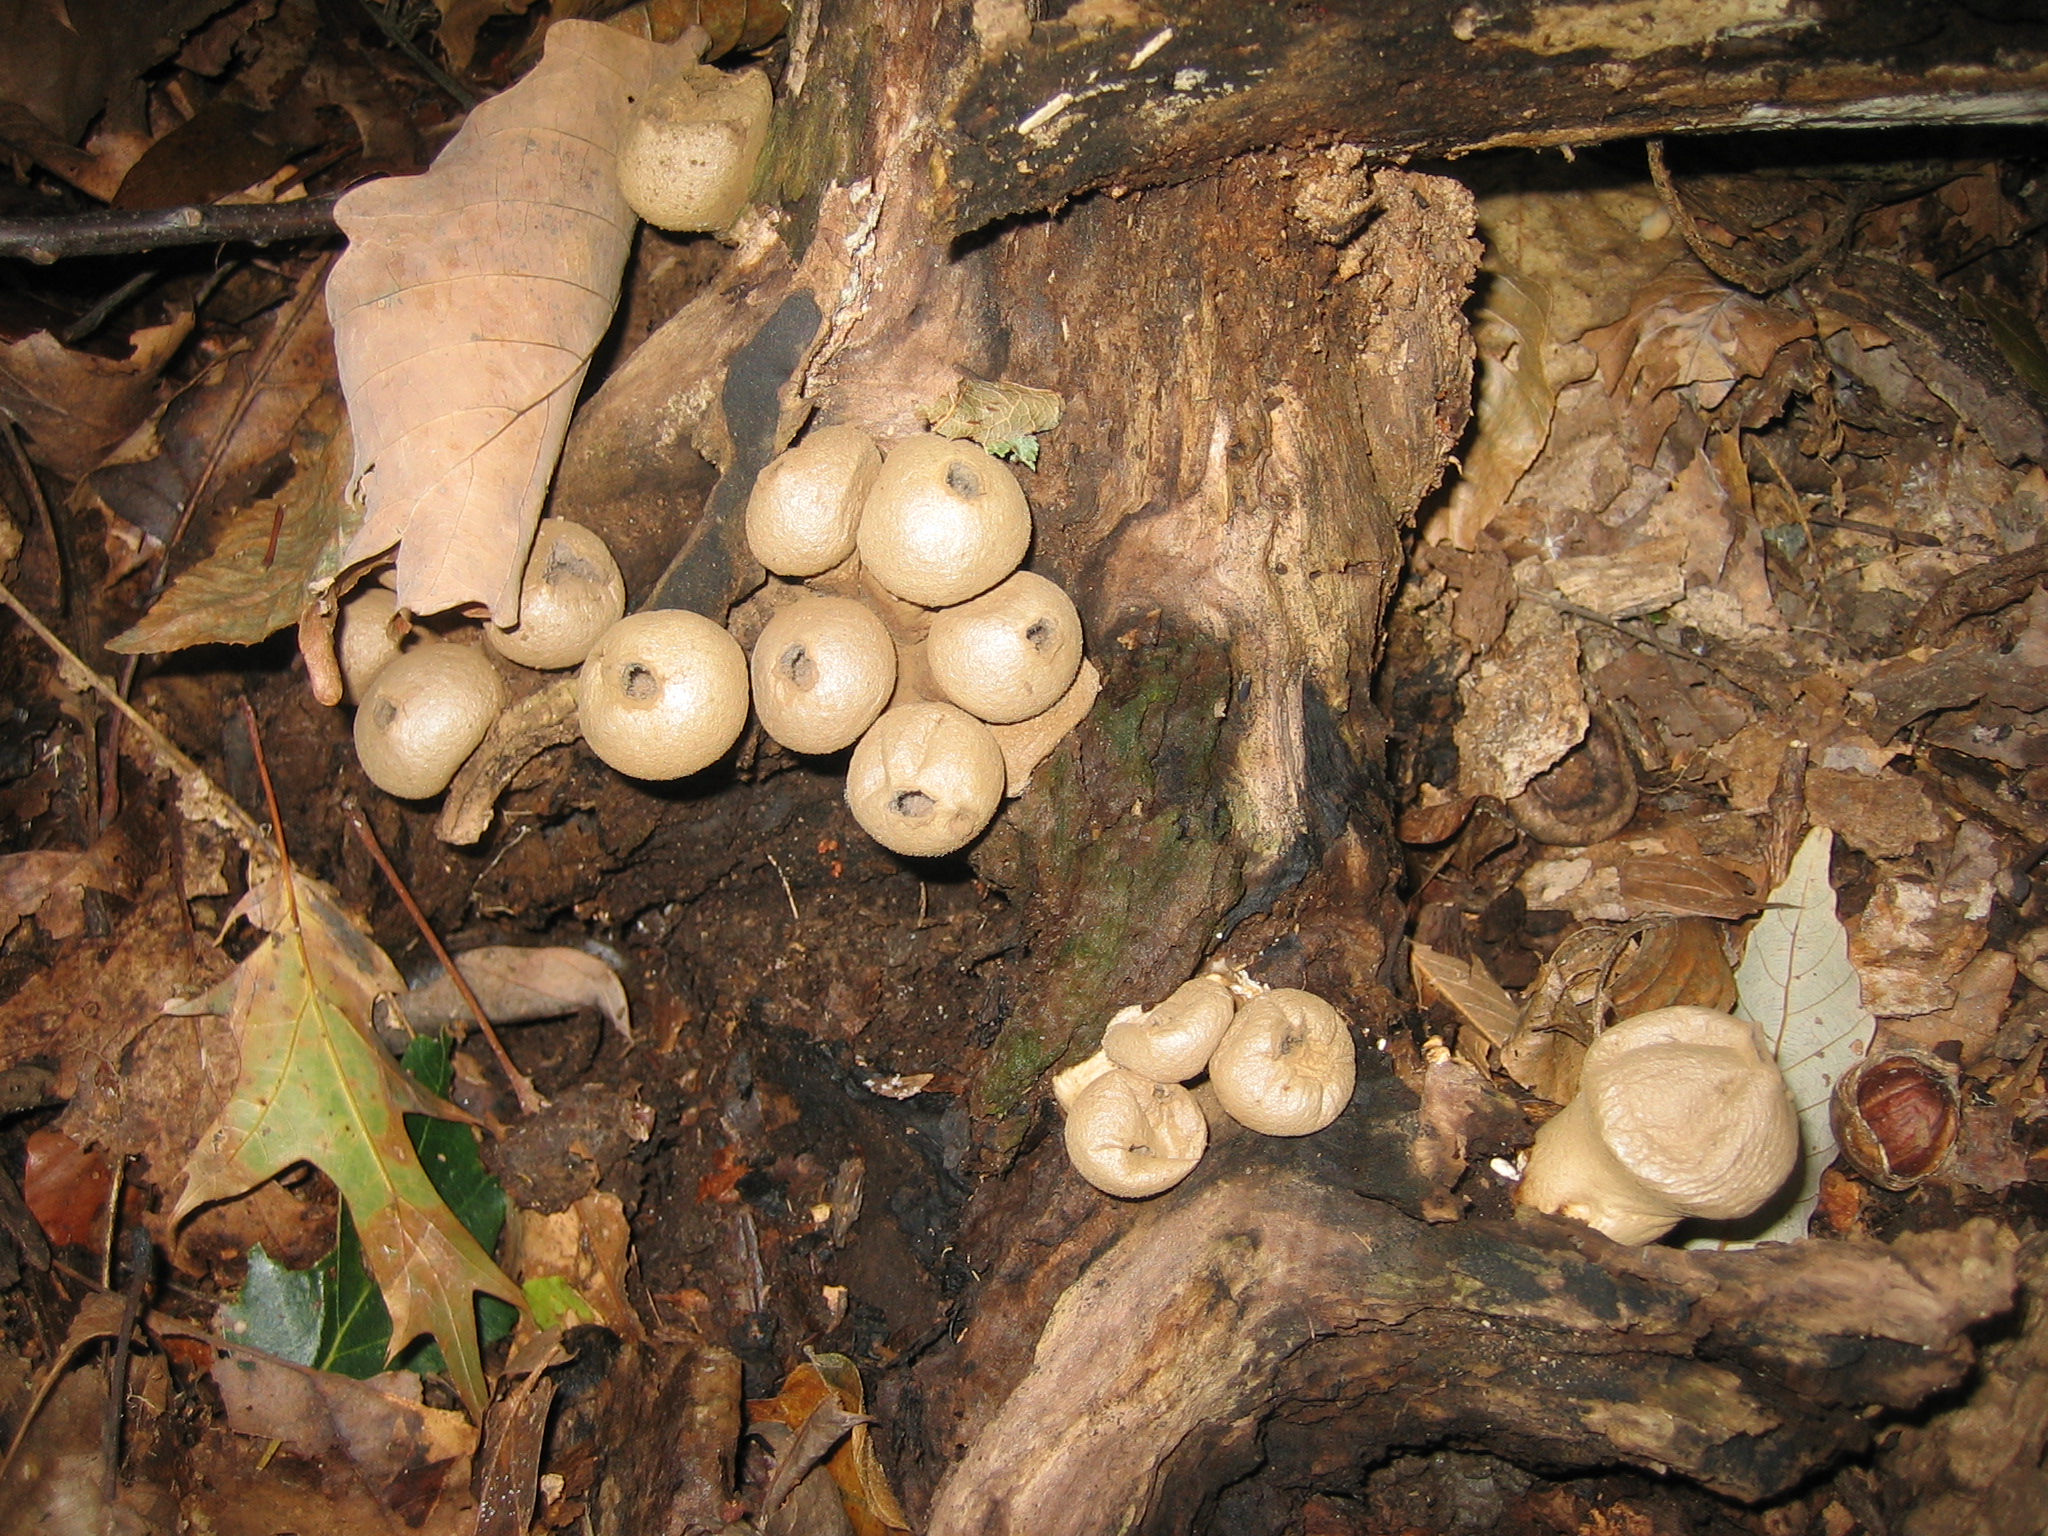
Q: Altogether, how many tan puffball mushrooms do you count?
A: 14